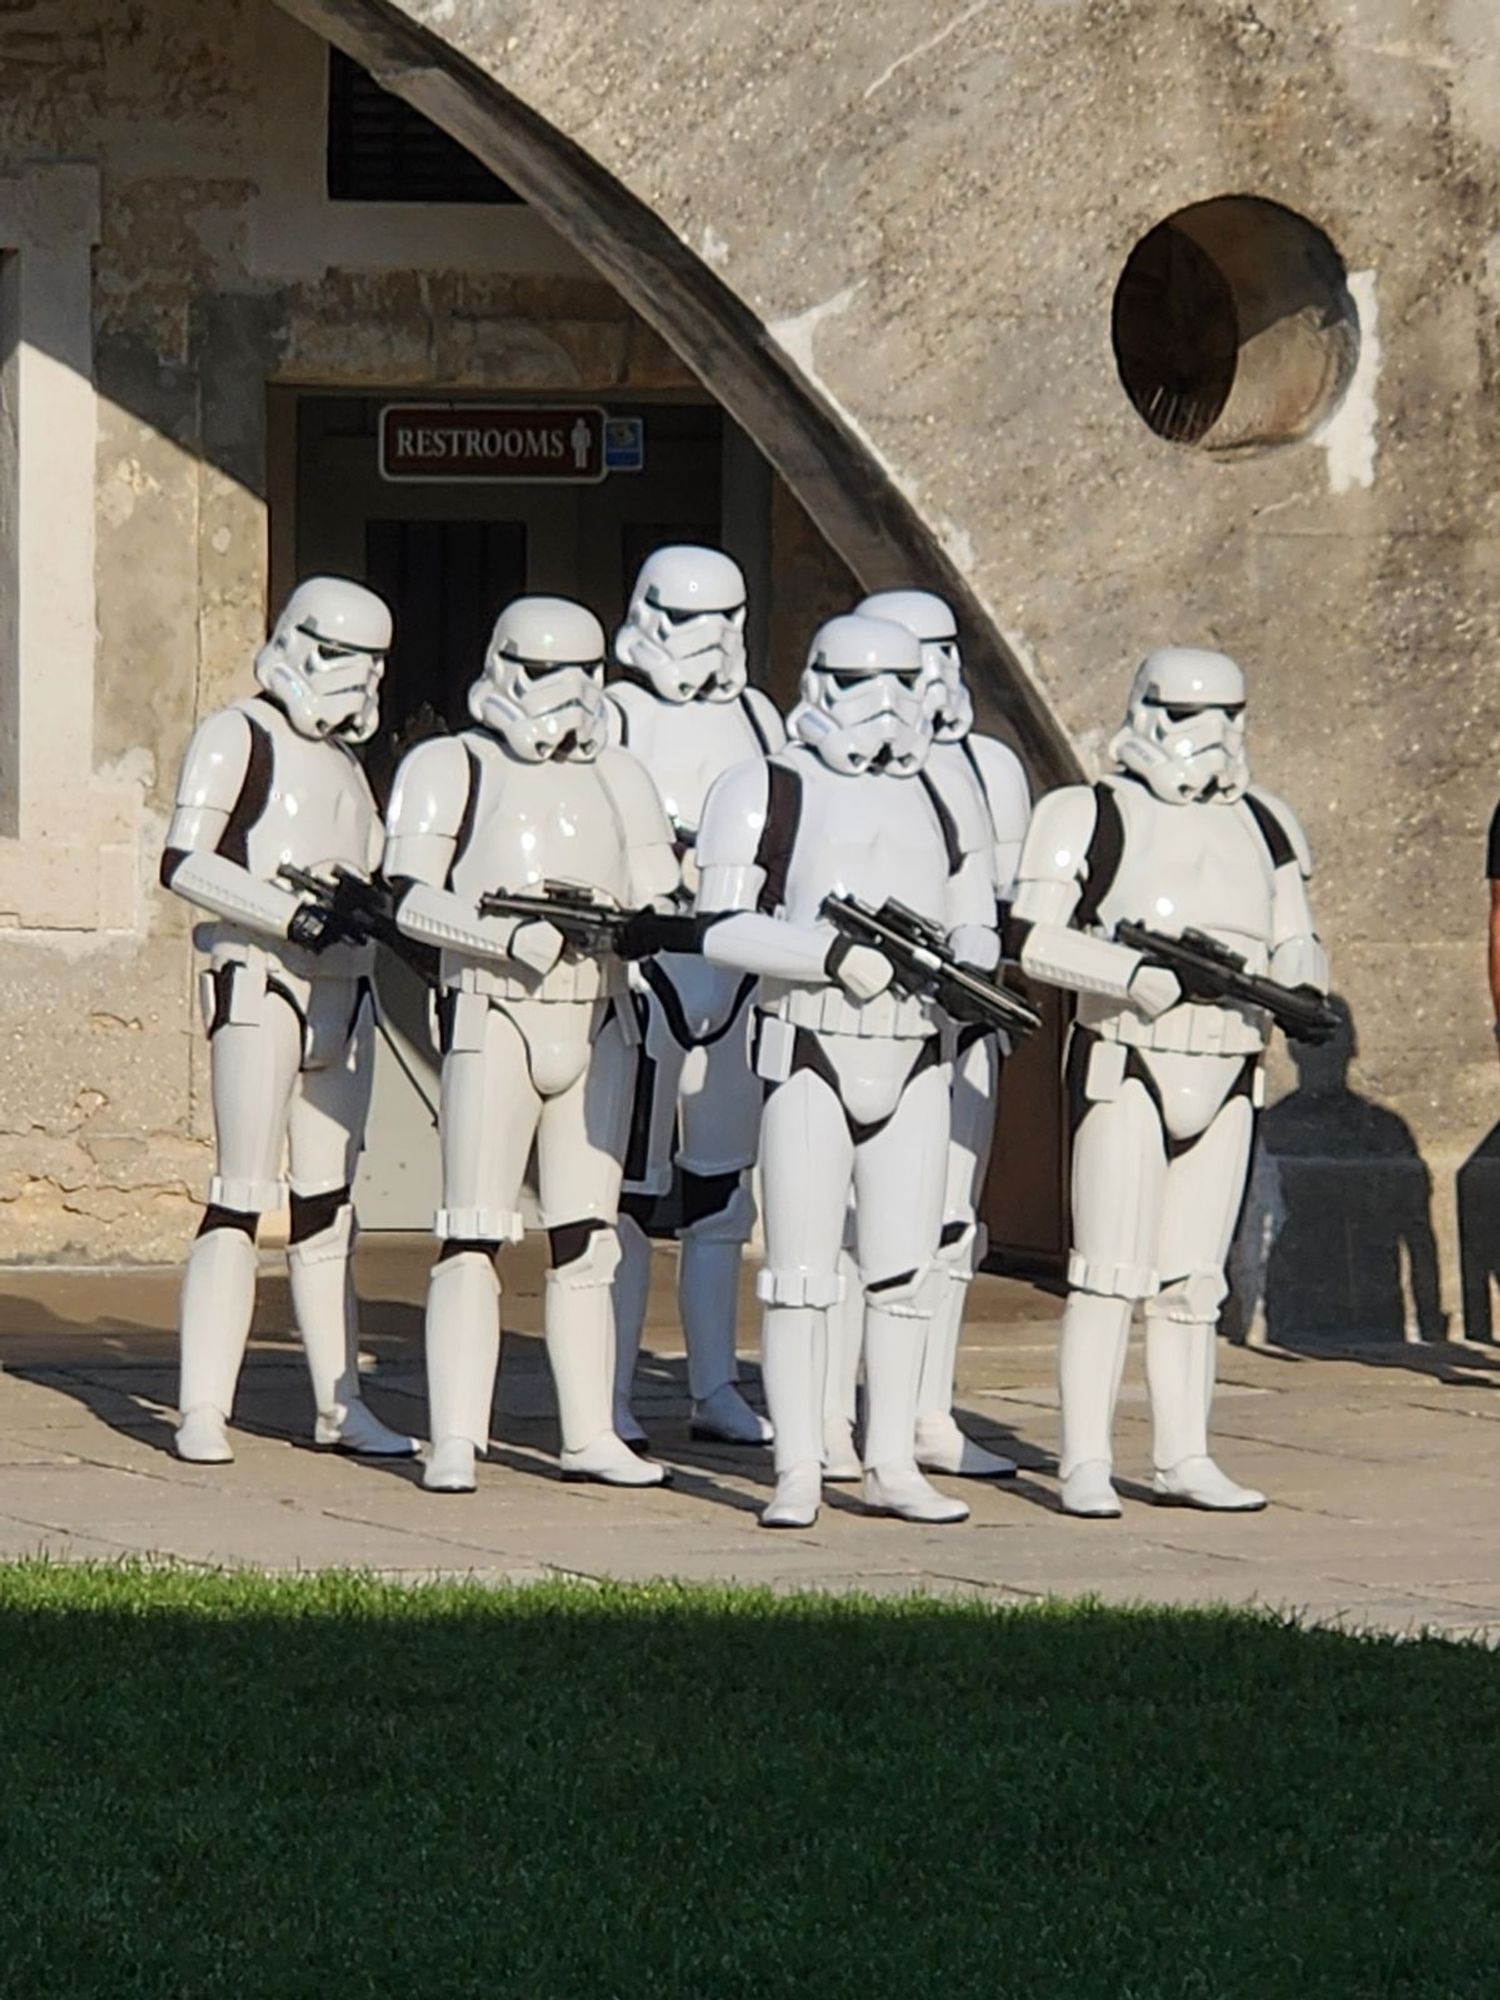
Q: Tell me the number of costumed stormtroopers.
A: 6